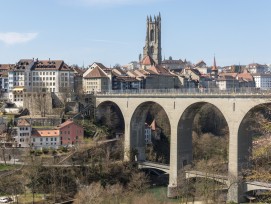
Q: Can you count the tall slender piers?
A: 3